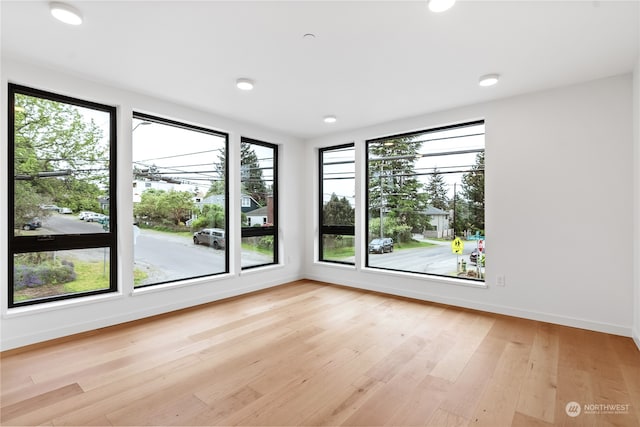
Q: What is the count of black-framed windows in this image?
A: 5